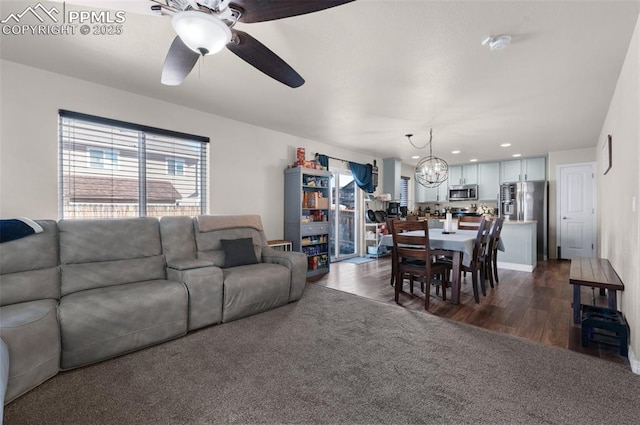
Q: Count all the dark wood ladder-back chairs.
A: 6